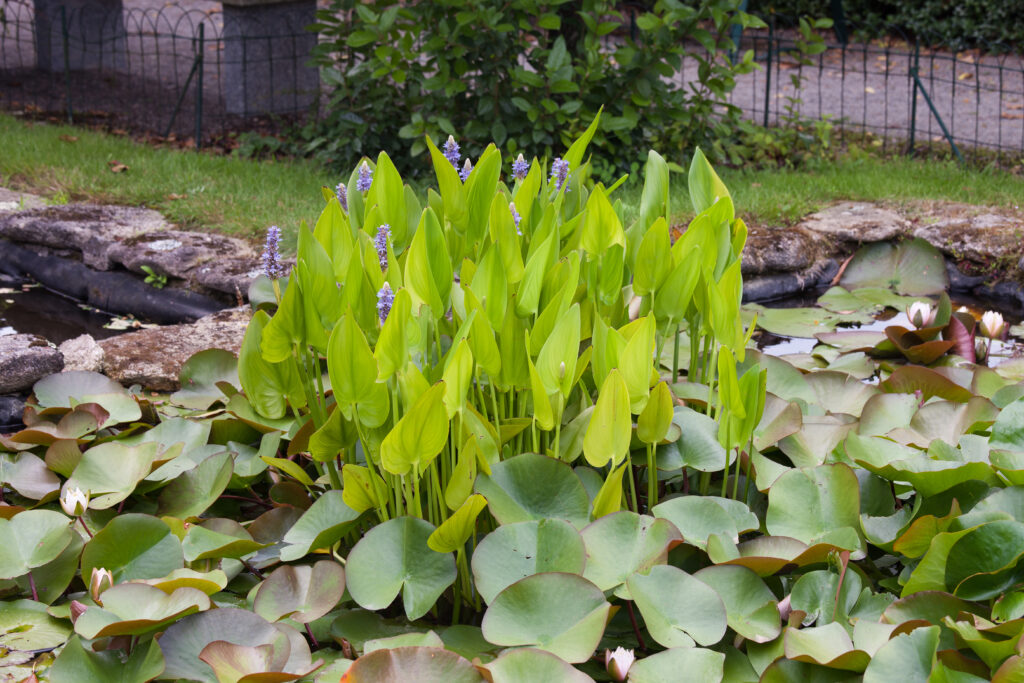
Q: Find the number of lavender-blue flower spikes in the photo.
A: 10